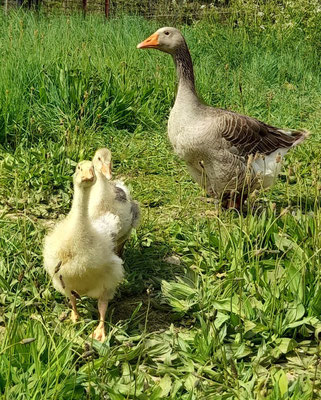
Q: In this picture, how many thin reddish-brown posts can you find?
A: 2